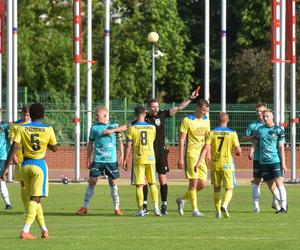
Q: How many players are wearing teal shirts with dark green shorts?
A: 4